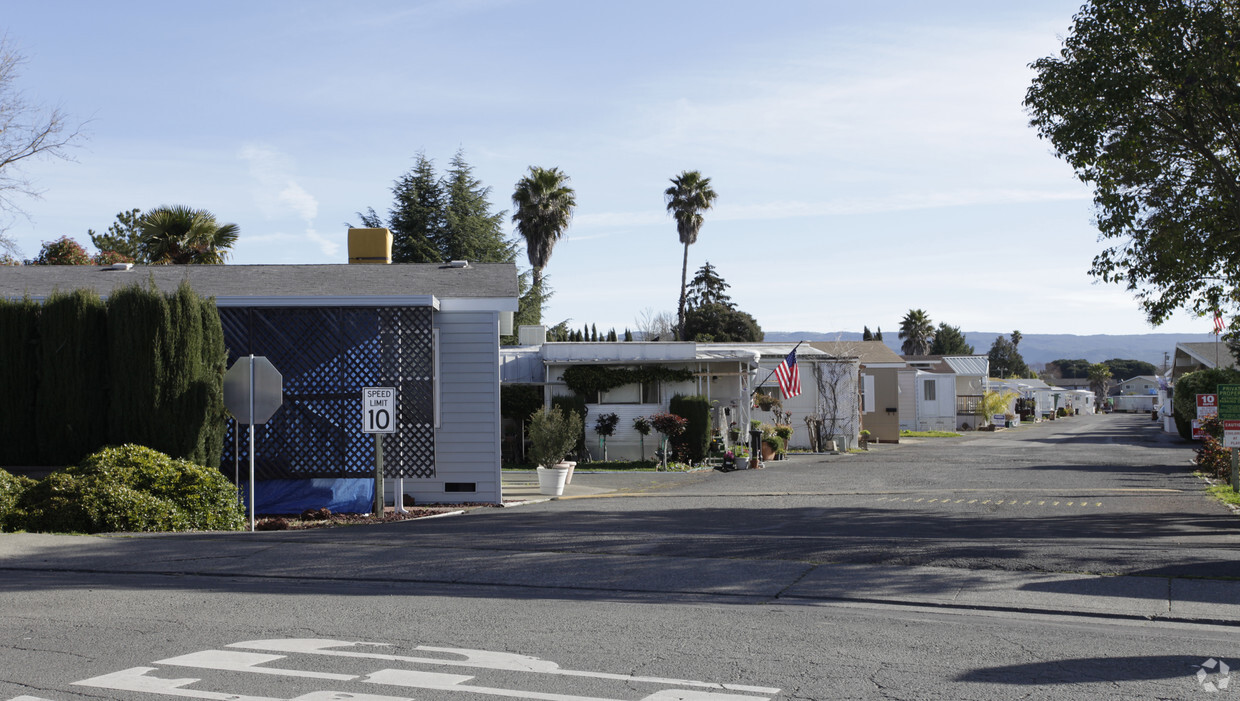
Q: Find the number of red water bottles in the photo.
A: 0